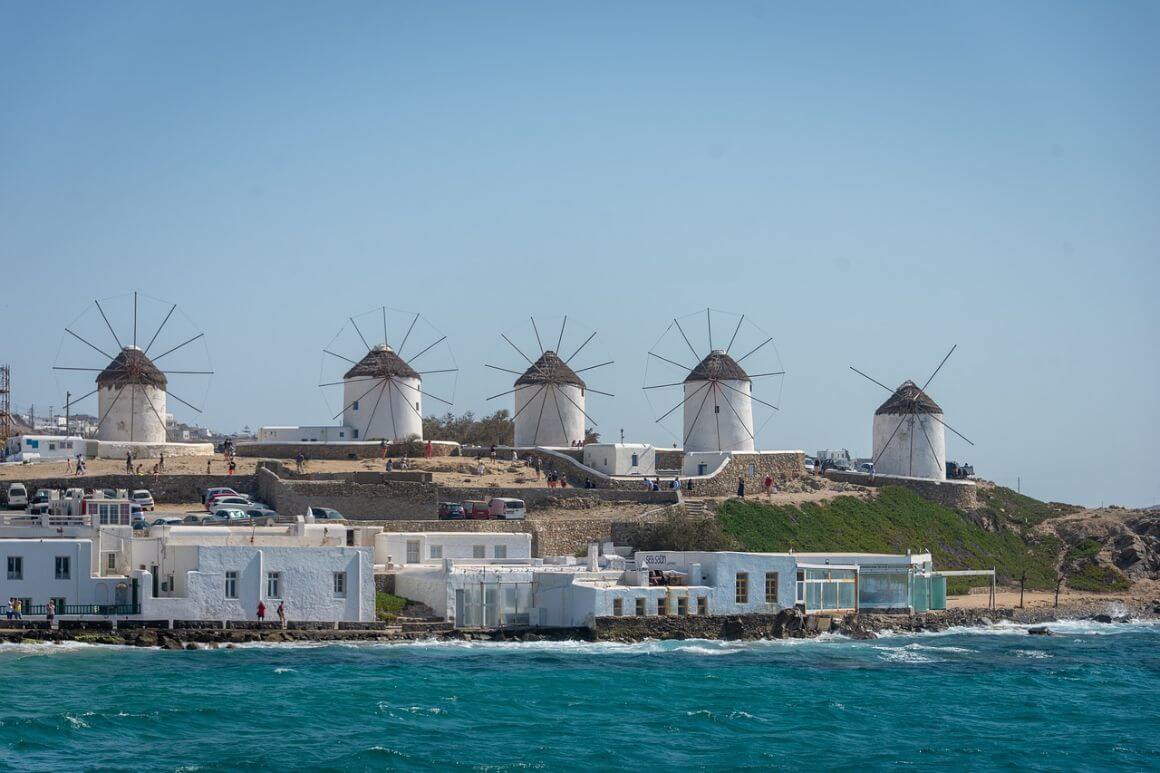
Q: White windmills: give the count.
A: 5